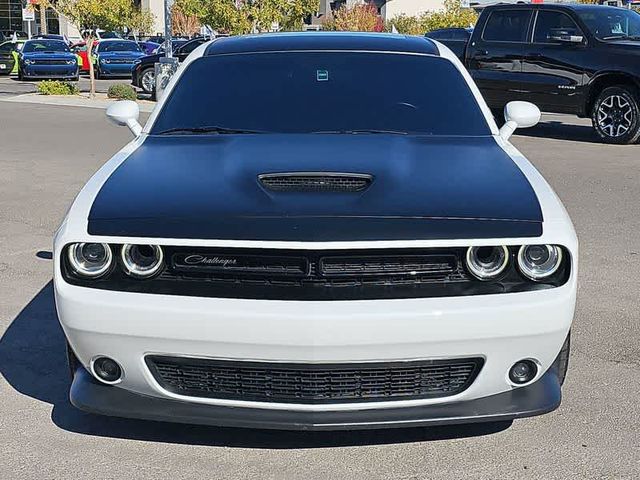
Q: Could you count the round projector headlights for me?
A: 4